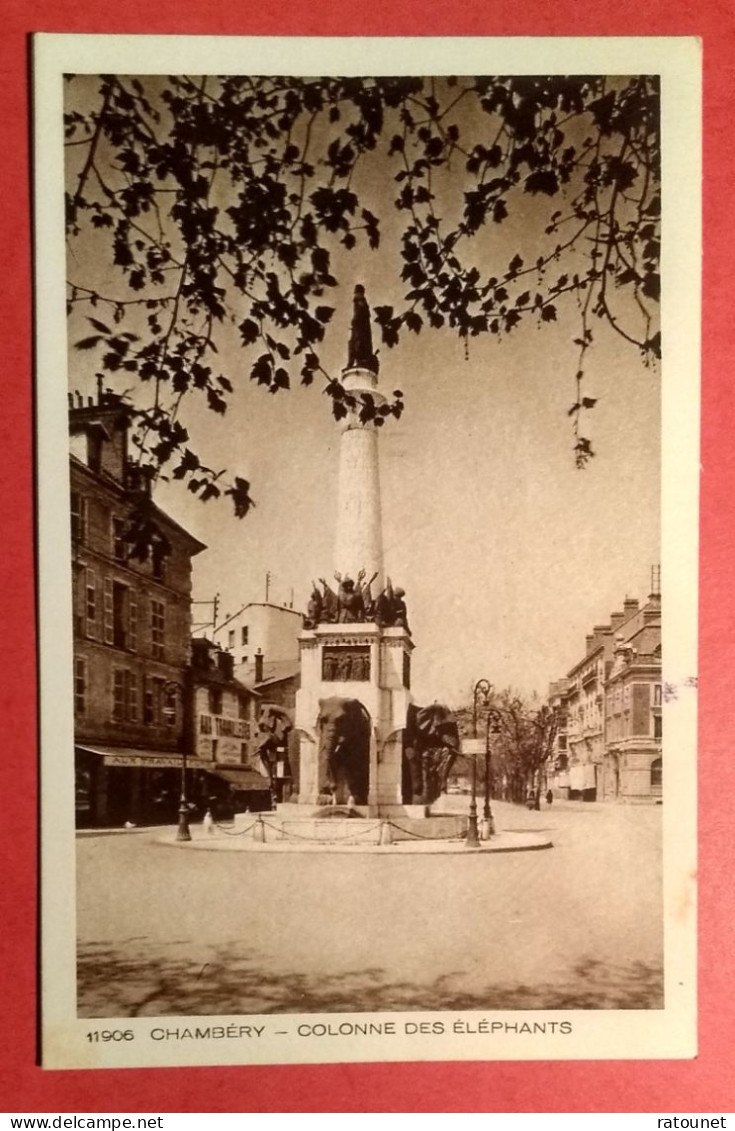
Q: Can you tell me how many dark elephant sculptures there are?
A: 3